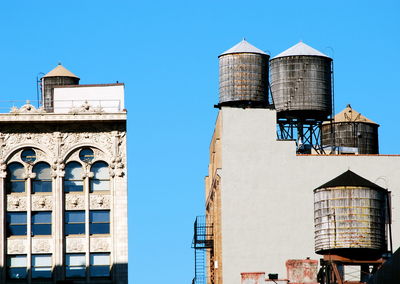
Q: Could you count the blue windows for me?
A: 14